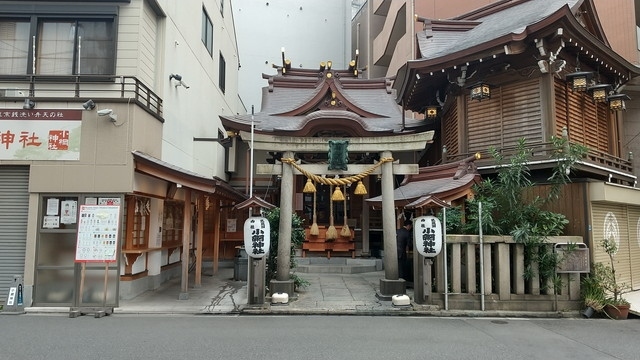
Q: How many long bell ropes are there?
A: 3